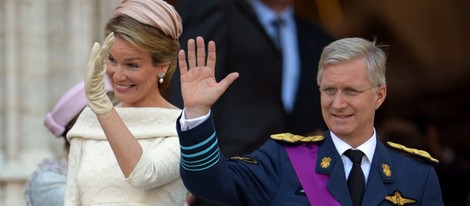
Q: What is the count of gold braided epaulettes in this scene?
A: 2